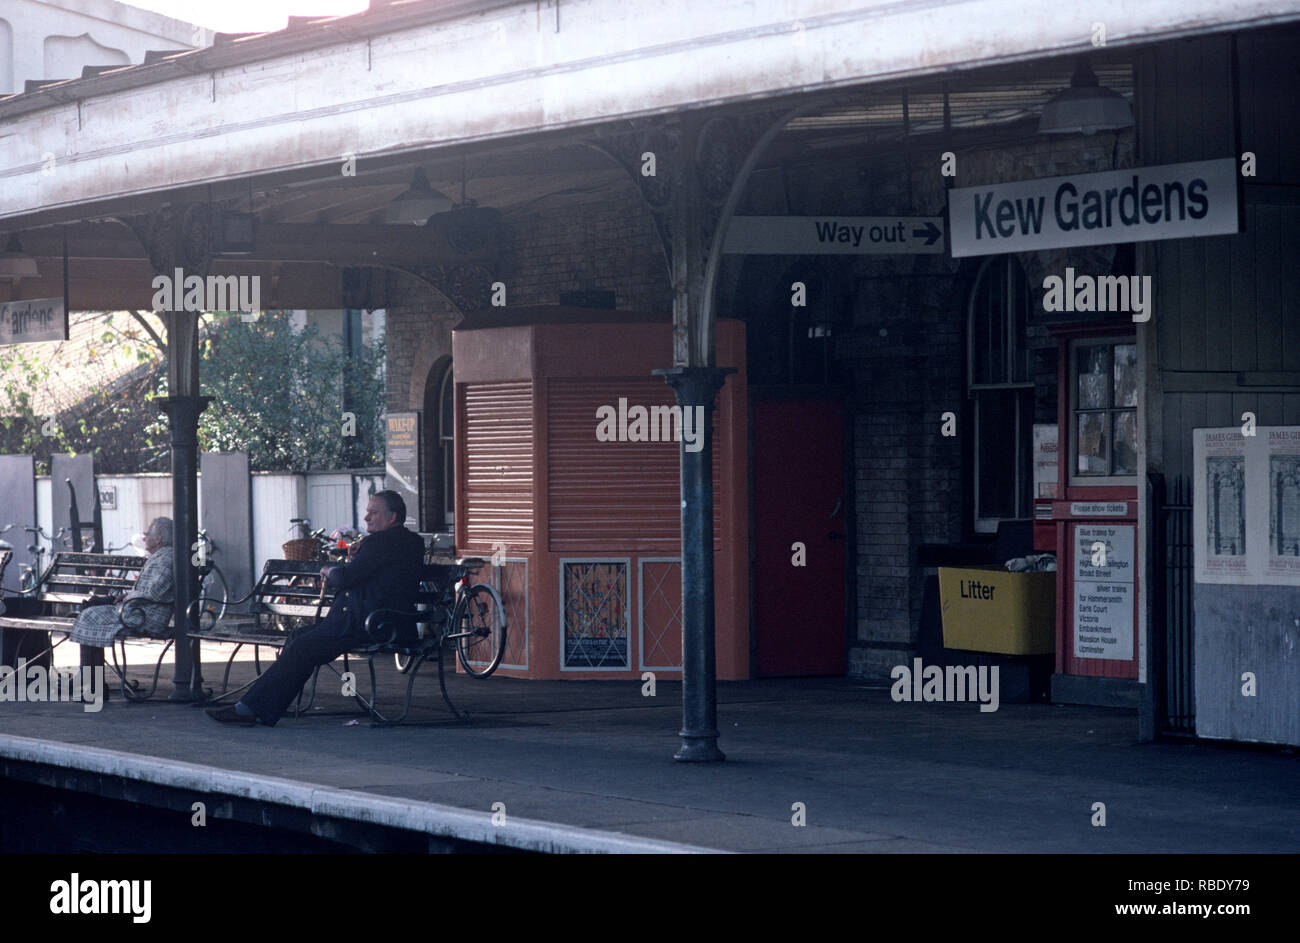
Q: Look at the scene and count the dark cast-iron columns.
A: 2